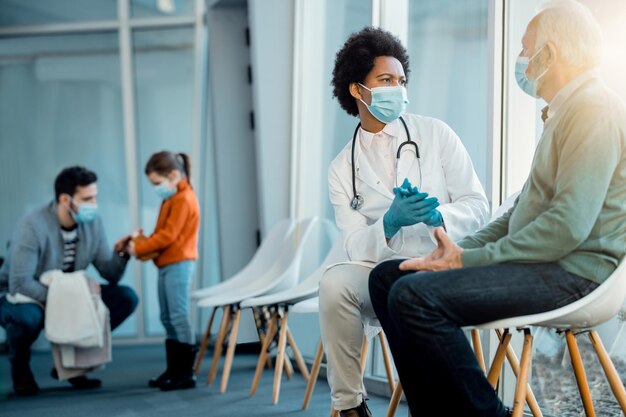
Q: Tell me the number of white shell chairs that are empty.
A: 3